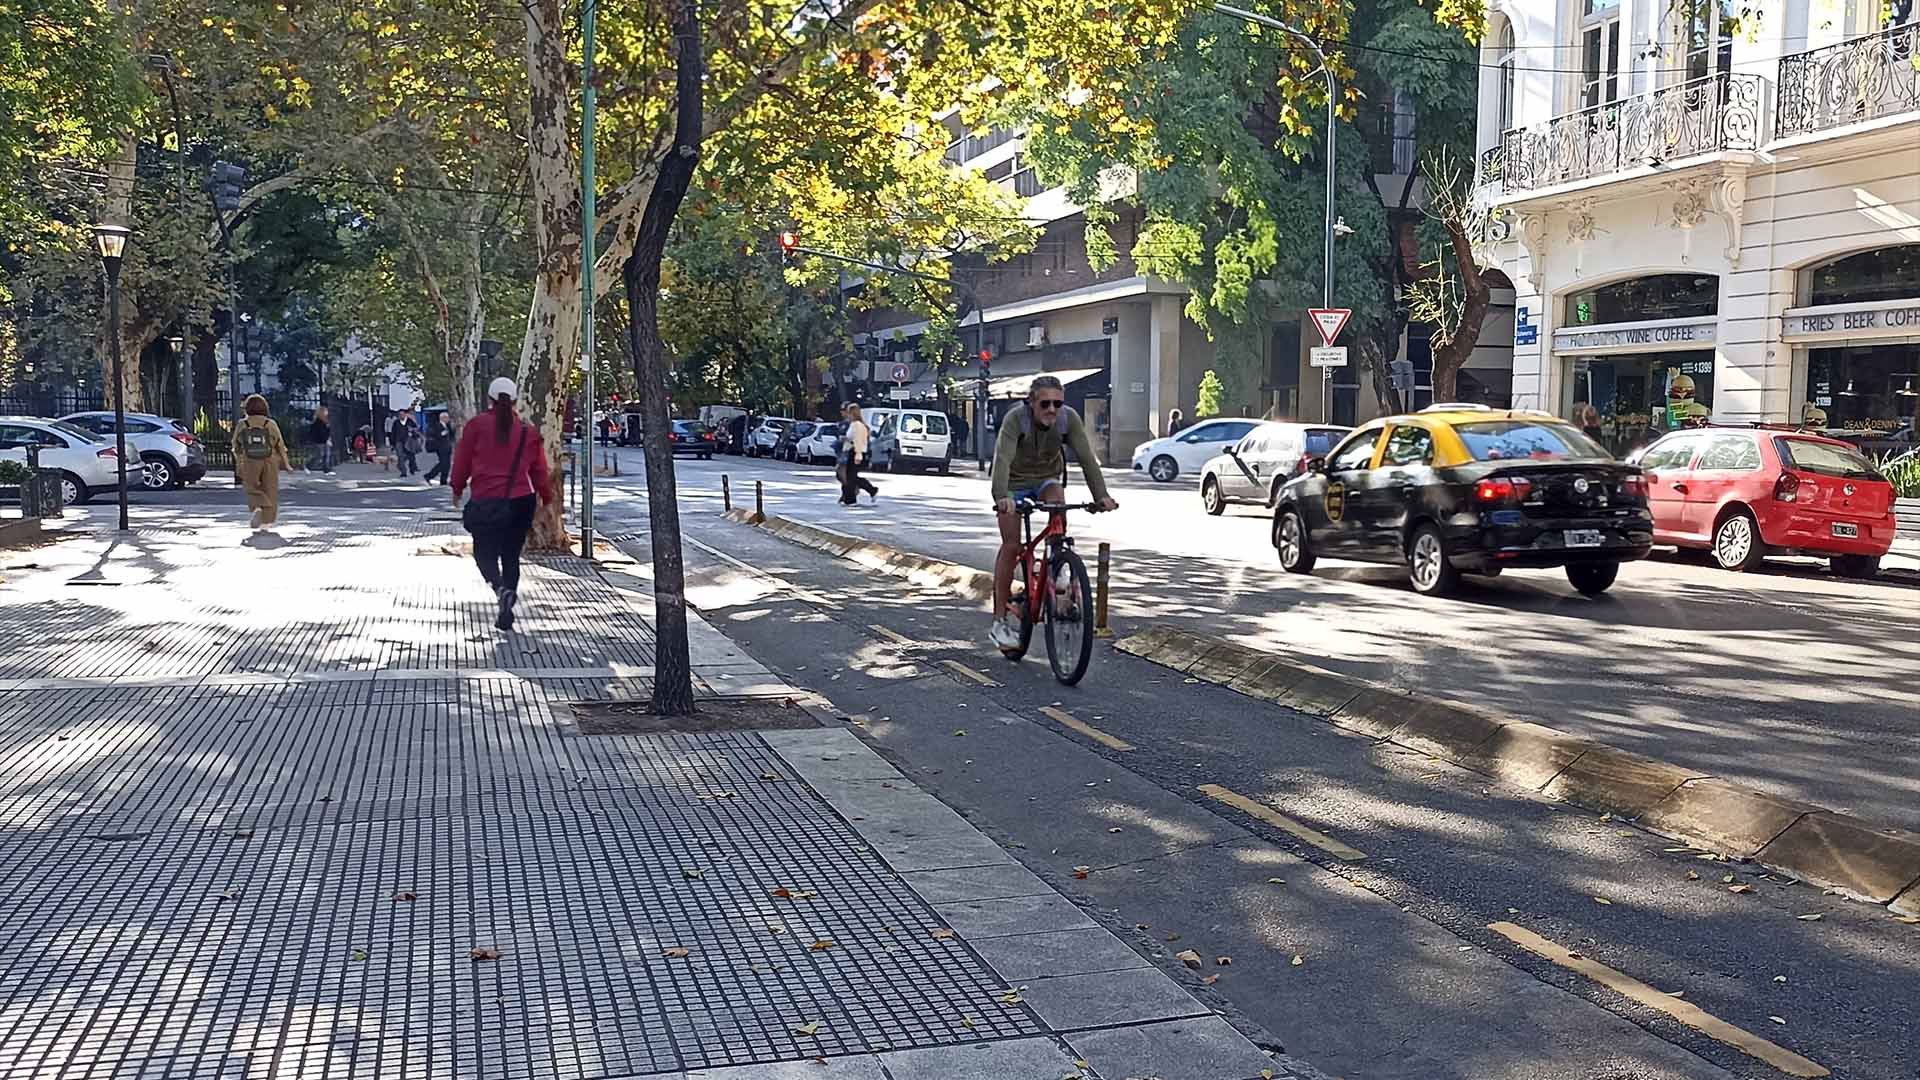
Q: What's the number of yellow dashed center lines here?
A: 5